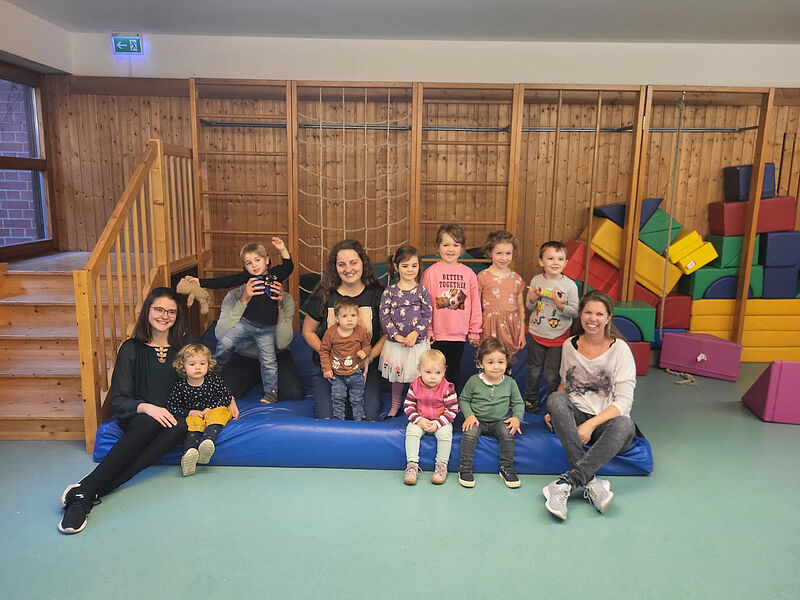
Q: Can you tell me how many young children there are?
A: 9